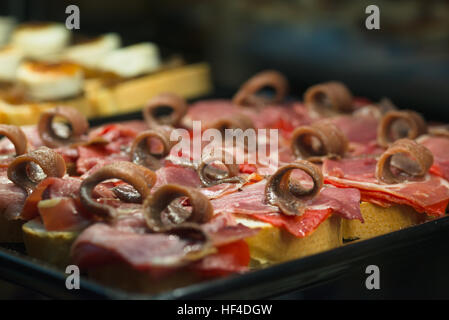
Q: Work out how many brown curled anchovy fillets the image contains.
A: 15